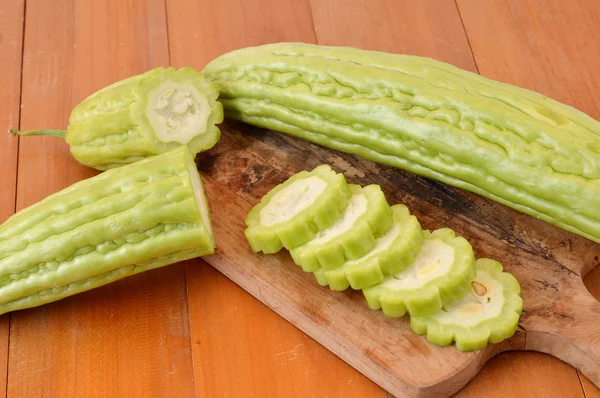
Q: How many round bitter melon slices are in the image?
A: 5